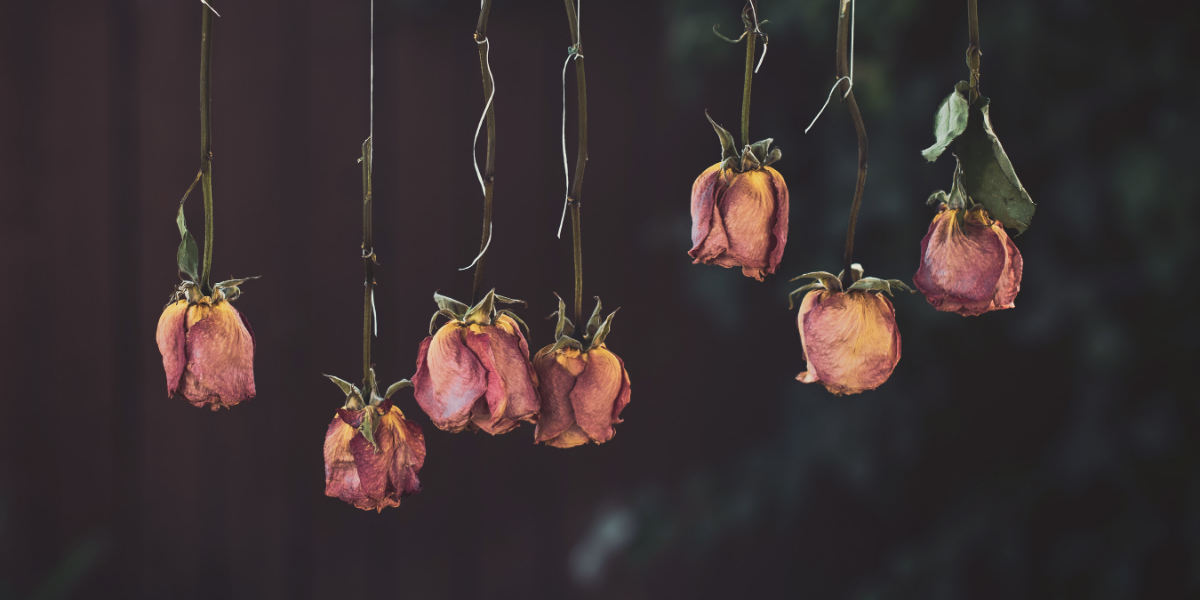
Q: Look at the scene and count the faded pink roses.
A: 7